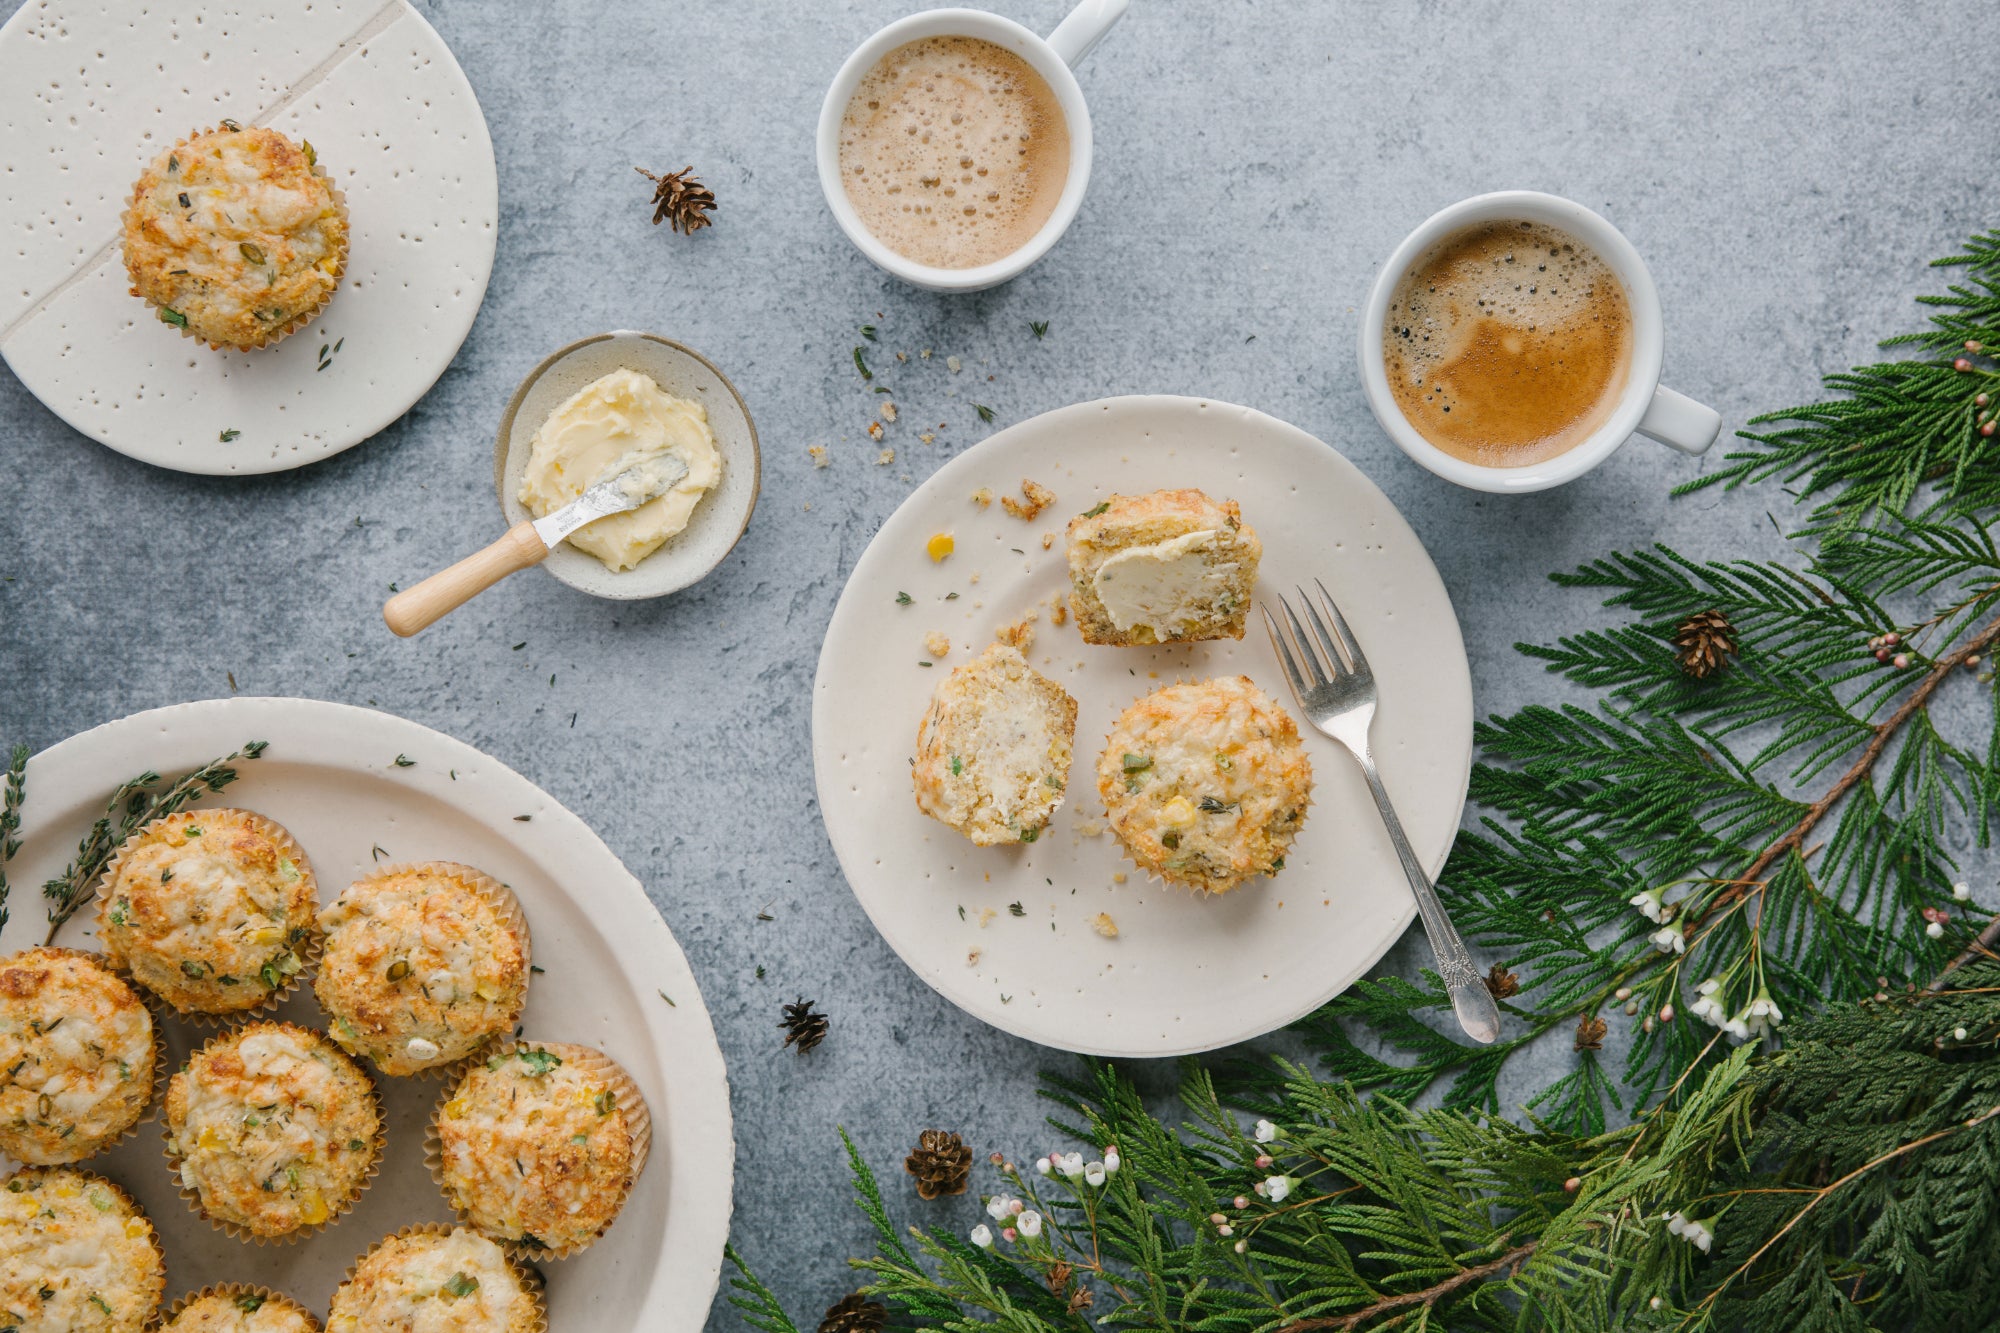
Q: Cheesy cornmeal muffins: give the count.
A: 11